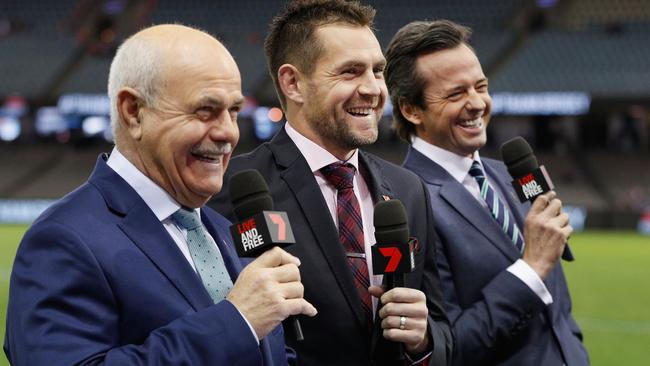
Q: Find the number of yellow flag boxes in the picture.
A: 0